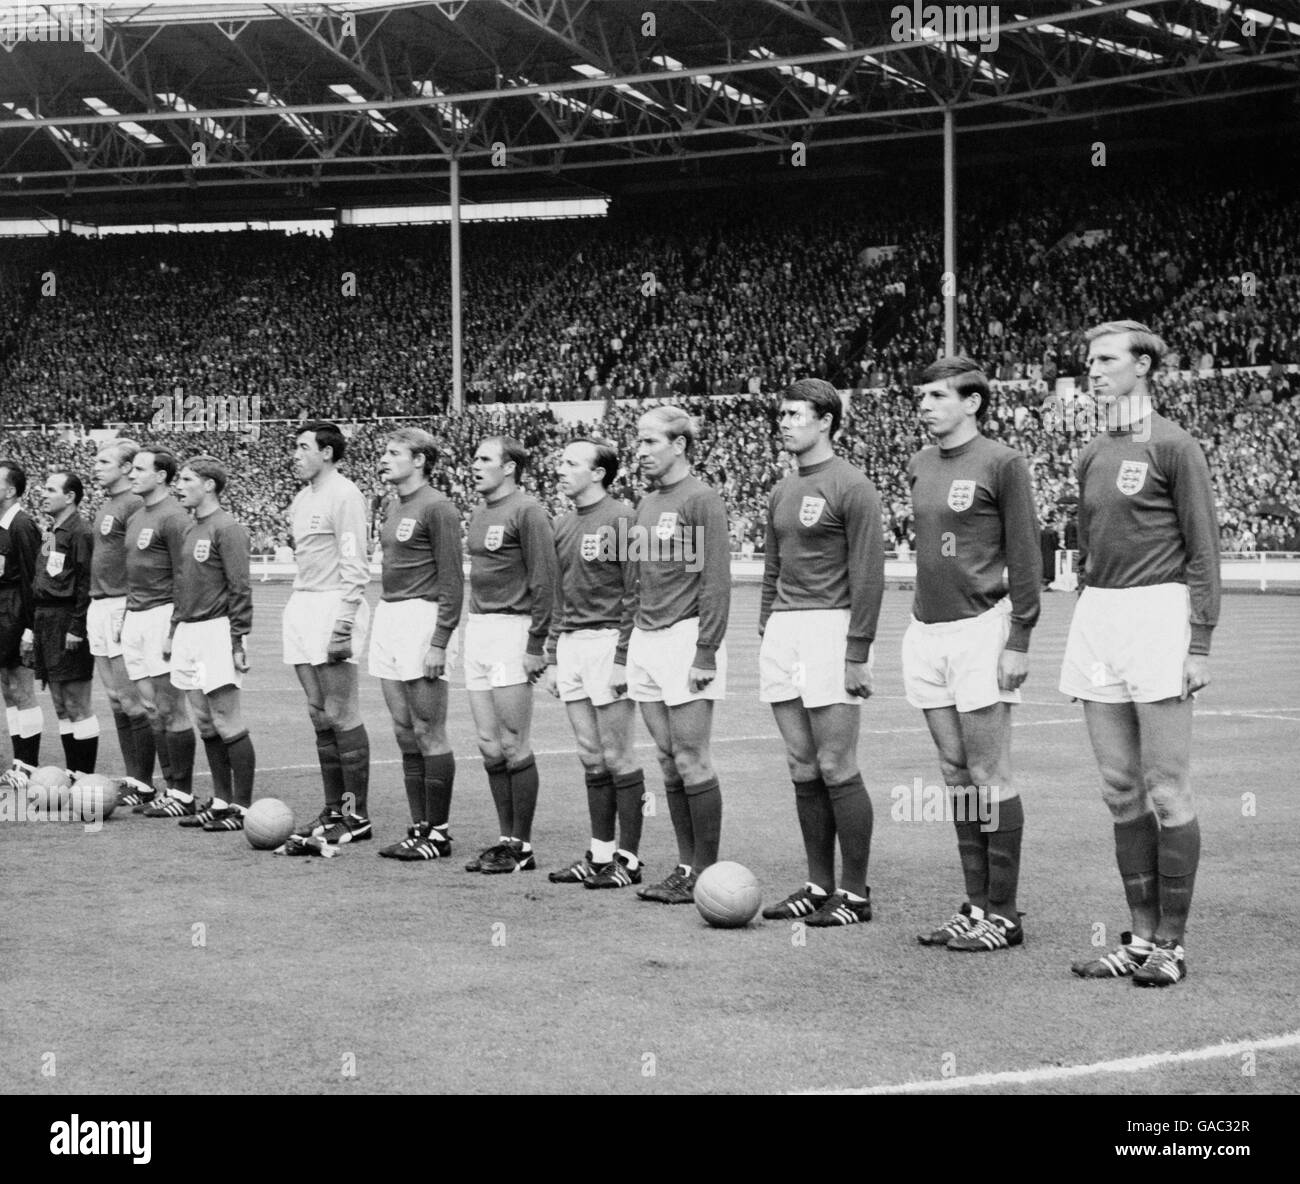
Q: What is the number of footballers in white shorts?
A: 11